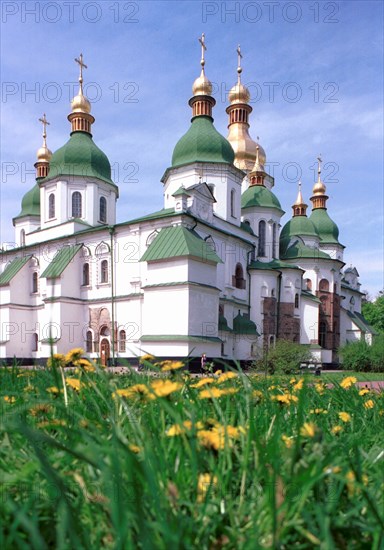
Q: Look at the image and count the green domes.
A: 6